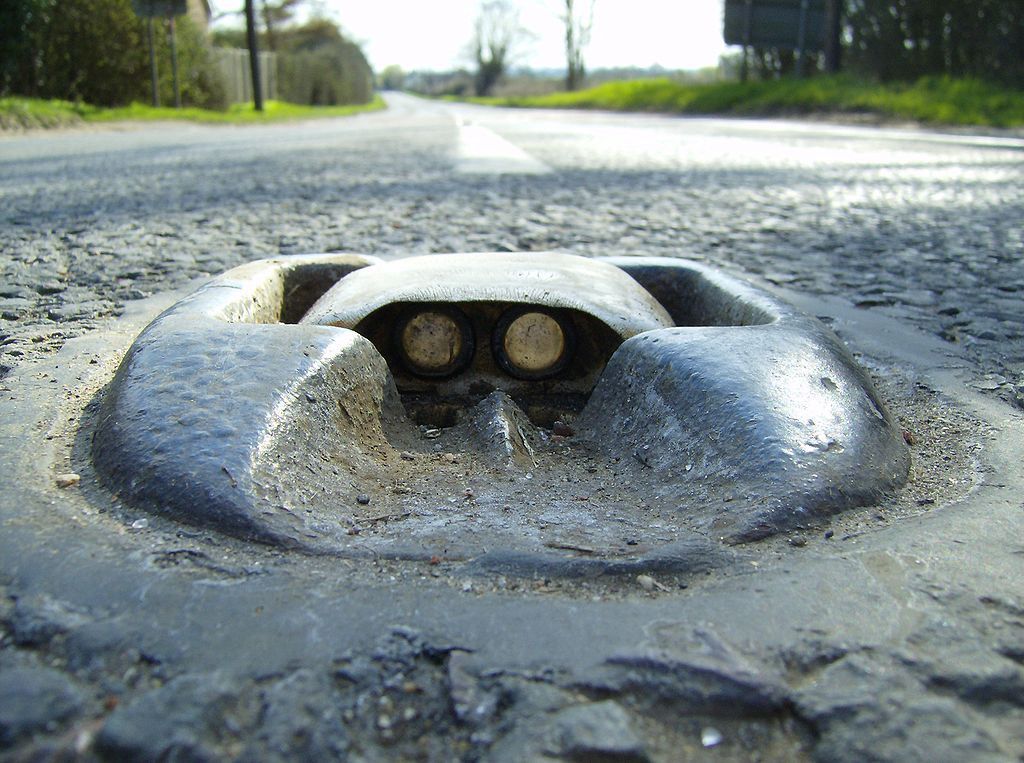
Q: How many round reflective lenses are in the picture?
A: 2